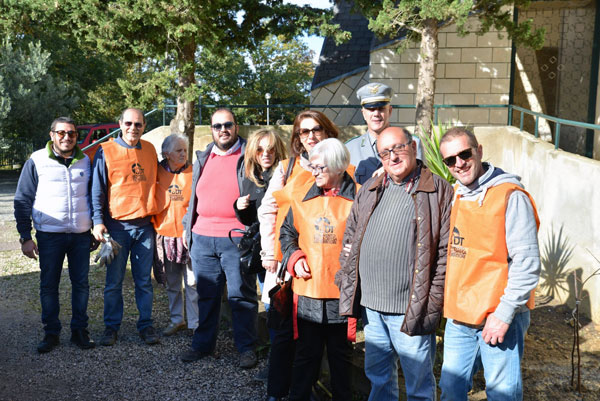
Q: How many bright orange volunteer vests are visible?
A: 5